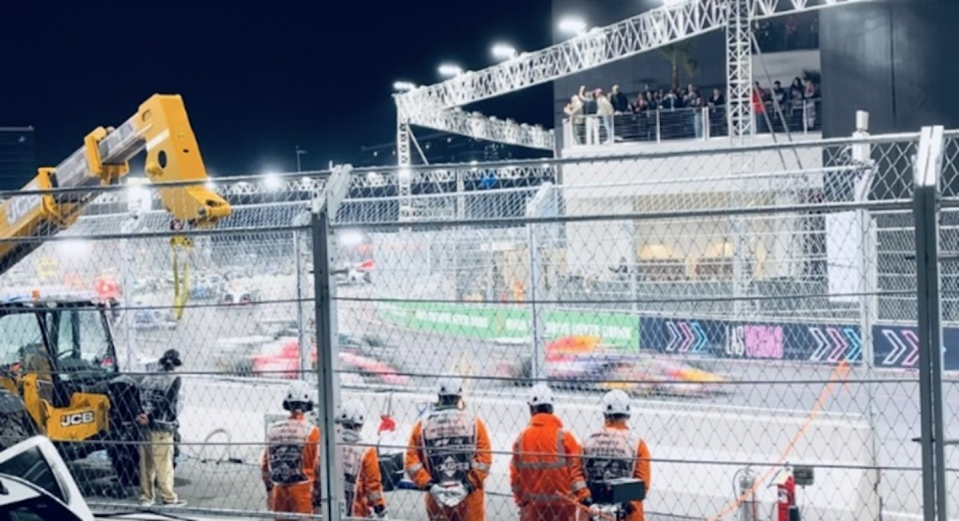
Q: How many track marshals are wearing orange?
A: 5